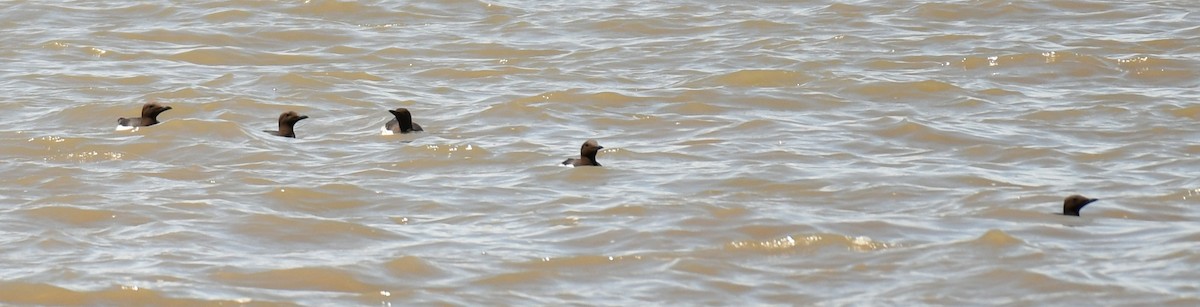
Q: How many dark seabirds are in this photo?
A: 5